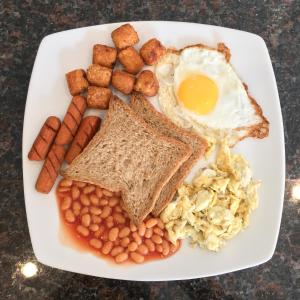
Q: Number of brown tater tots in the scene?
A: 9